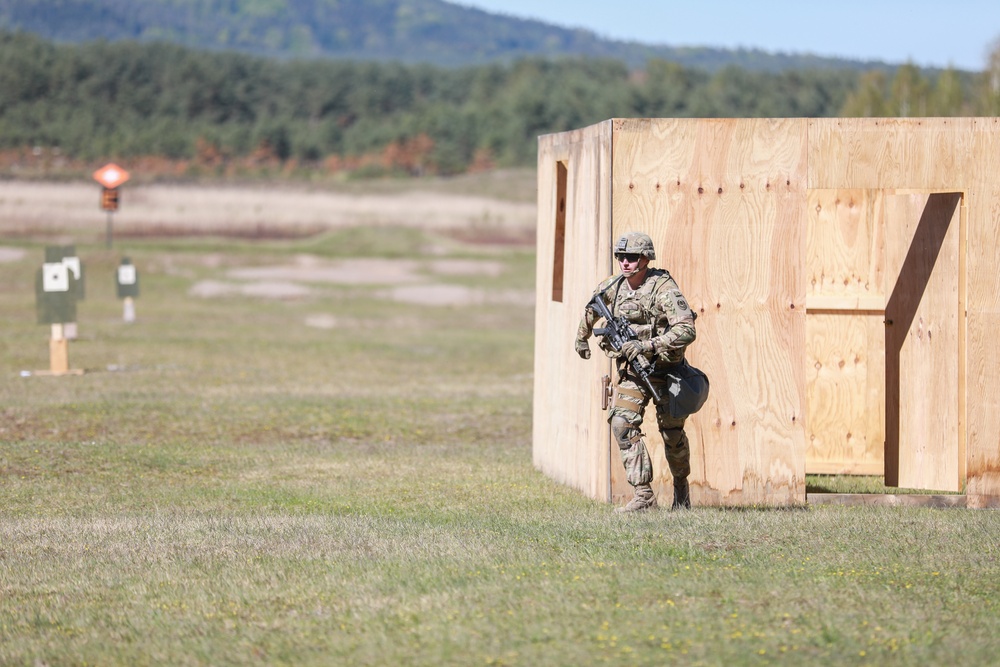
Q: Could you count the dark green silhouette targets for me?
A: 3